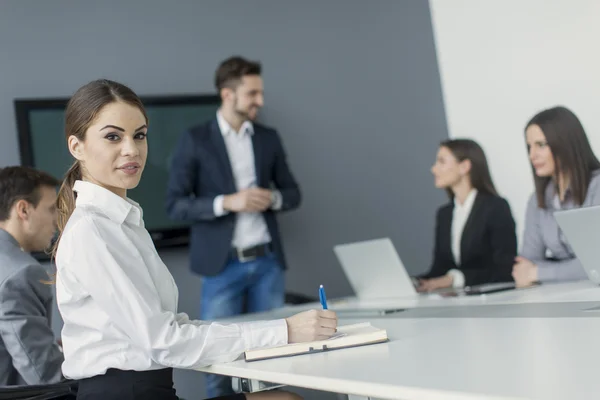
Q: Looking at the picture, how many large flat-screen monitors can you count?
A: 1